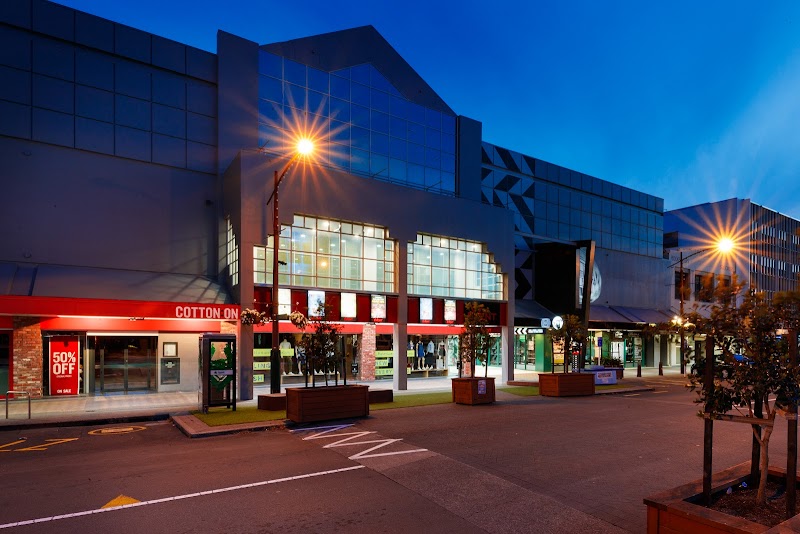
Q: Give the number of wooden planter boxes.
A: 4